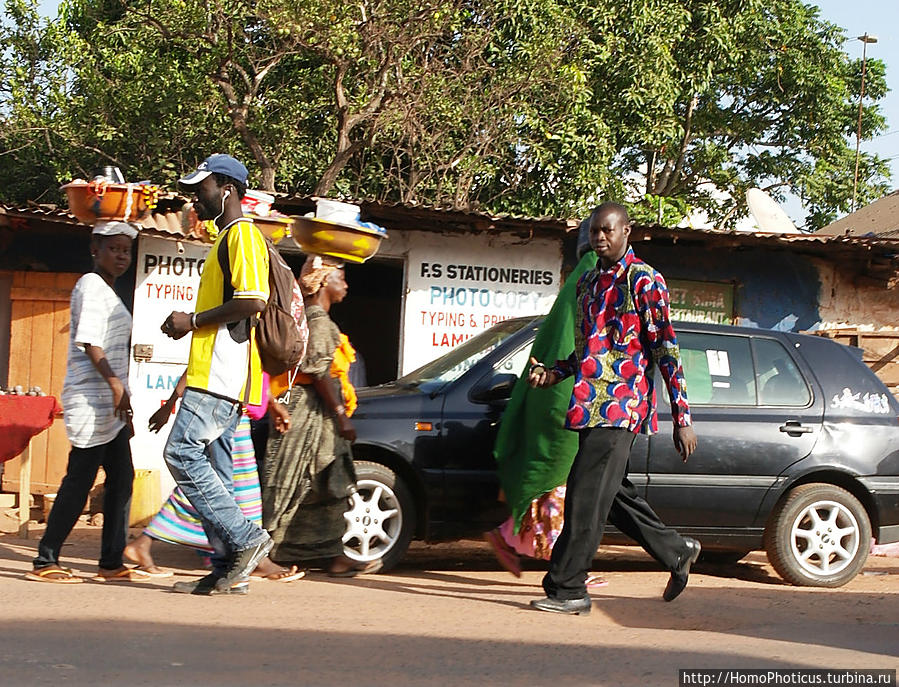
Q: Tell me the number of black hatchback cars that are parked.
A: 1